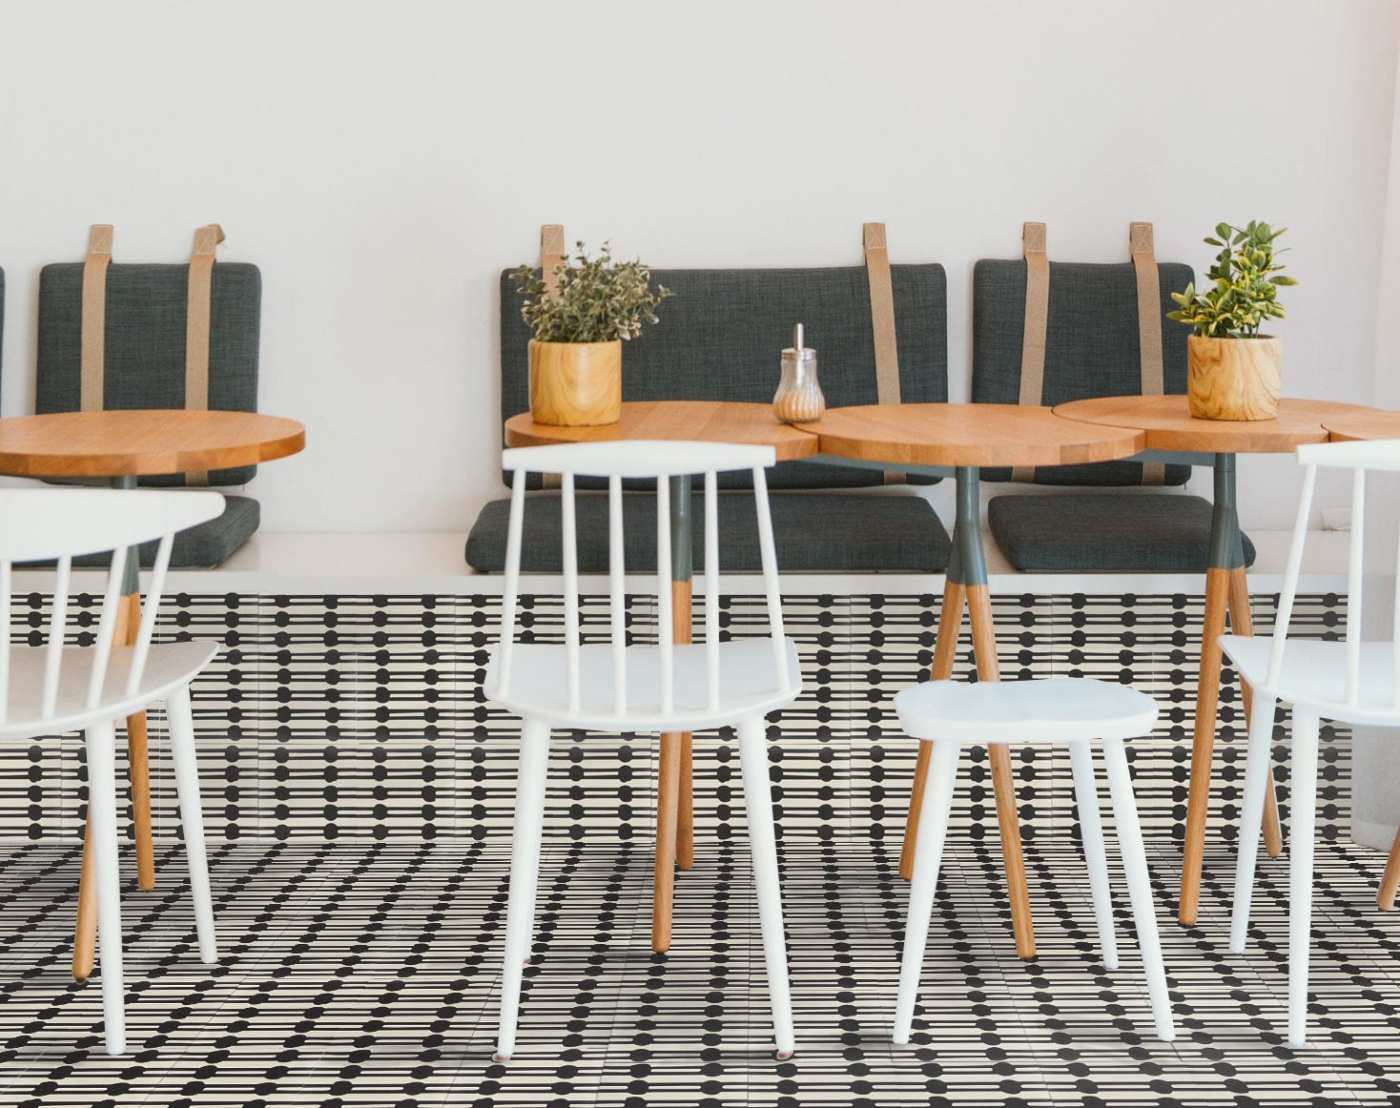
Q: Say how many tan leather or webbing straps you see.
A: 6